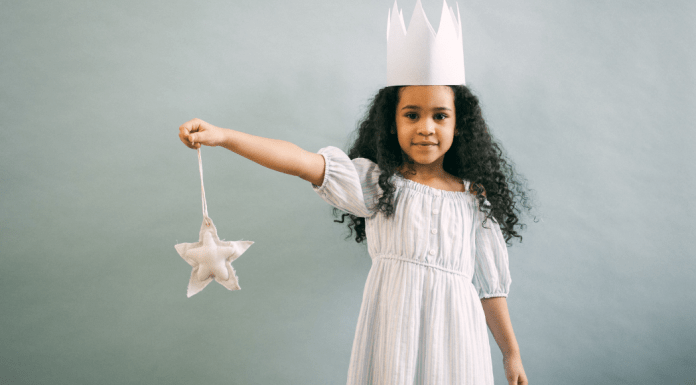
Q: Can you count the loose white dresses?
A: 1